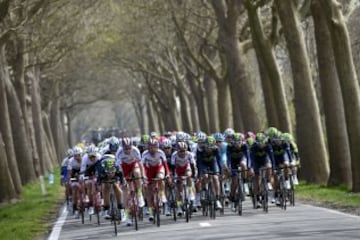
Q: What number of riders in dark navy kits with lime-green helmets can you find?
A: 5